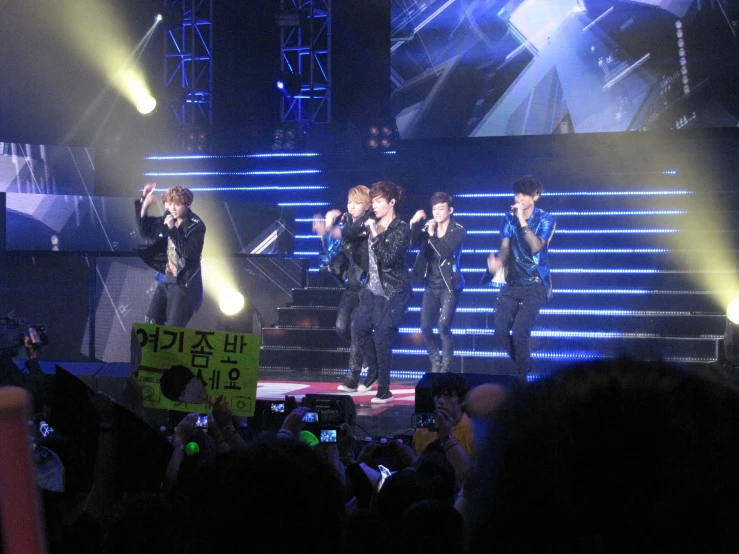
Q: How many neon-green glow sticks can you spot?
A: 2